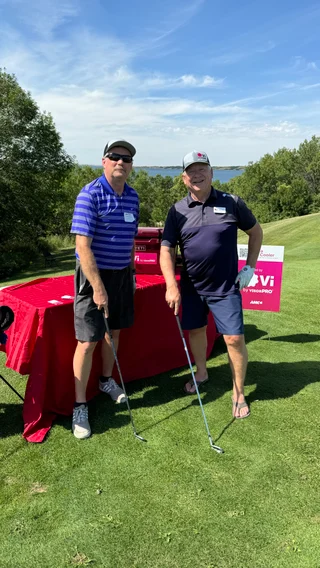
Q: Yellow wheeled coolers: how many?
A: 0